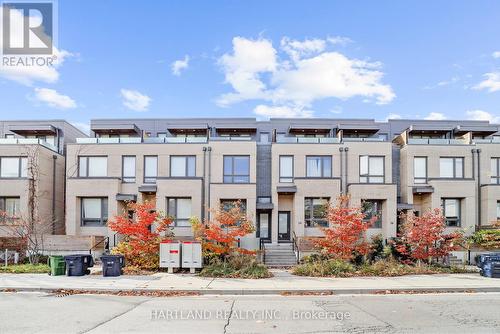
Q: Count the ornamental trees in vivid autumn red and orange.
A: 4